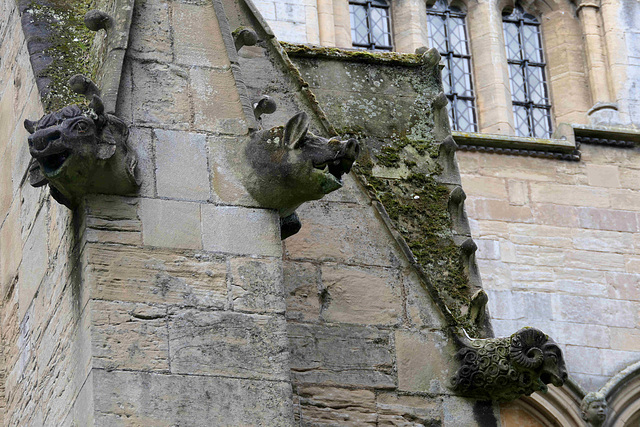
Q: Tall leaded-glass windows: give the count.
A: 3